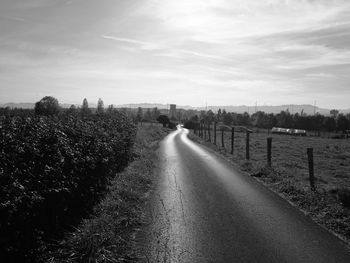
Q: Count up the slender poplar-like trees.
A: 2